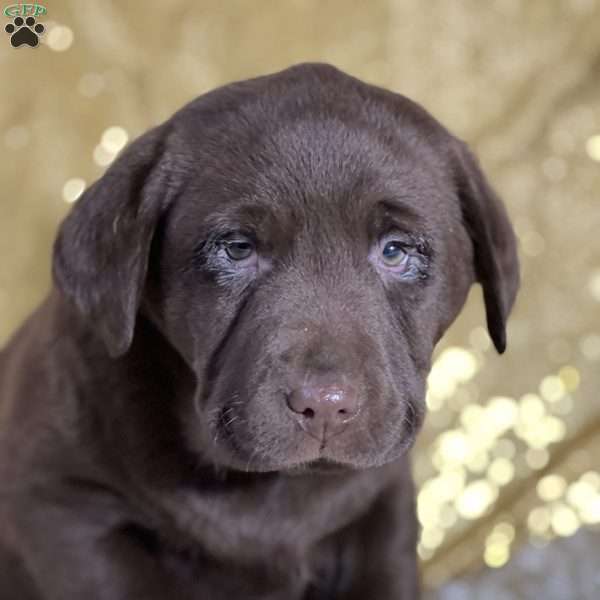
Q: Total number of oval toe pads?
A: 4